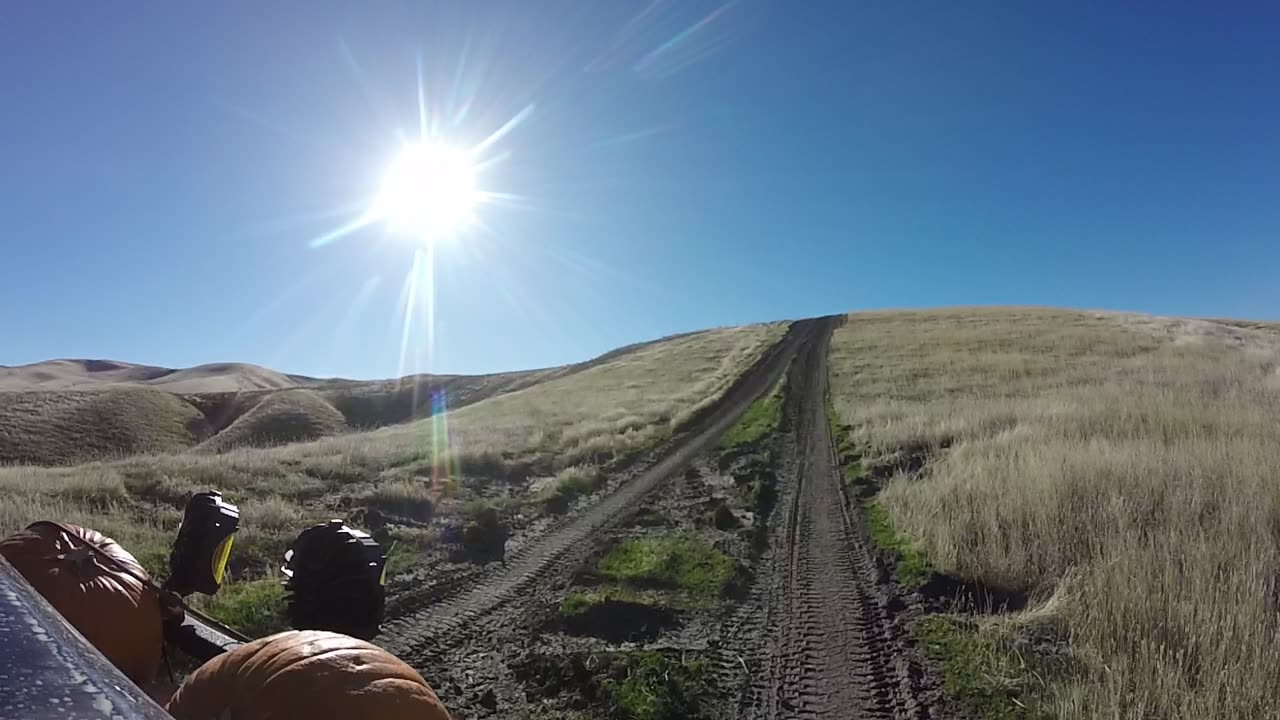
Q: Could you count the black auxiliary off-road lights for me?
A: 2